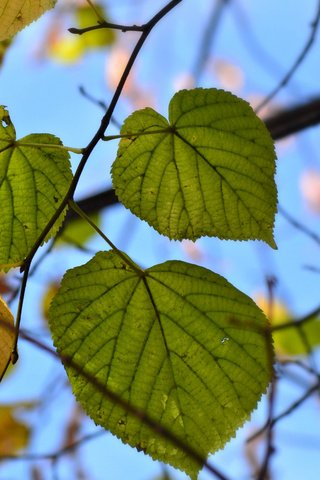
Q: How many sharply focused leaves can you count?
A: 3